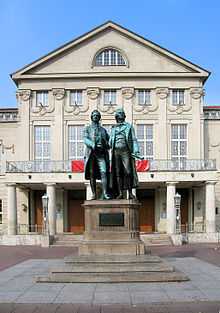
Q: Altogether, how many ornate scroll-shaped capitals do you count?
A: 6